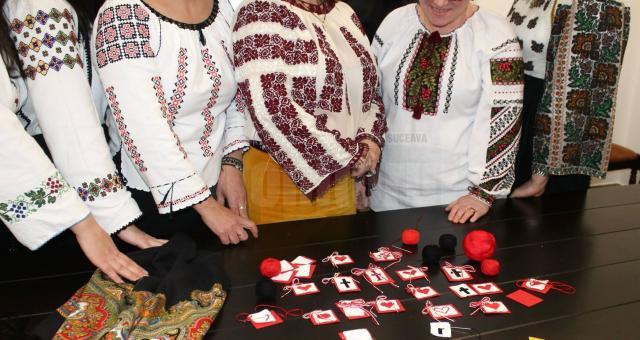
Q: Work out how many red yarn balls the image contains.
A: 4